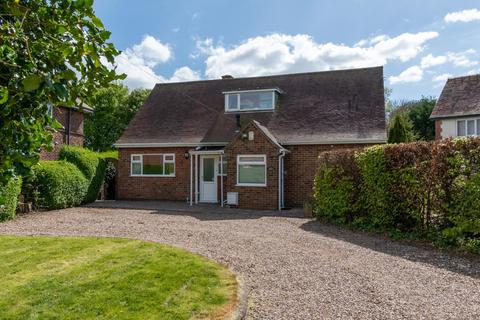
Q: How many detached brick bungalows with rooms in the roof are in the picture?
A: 1